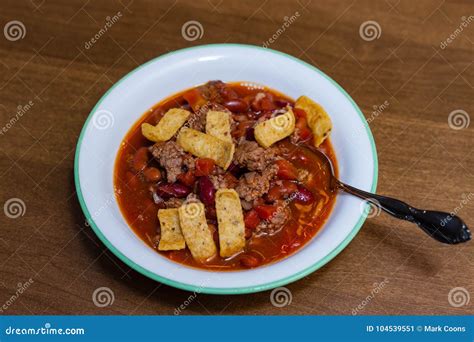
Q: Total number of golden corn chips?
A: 8